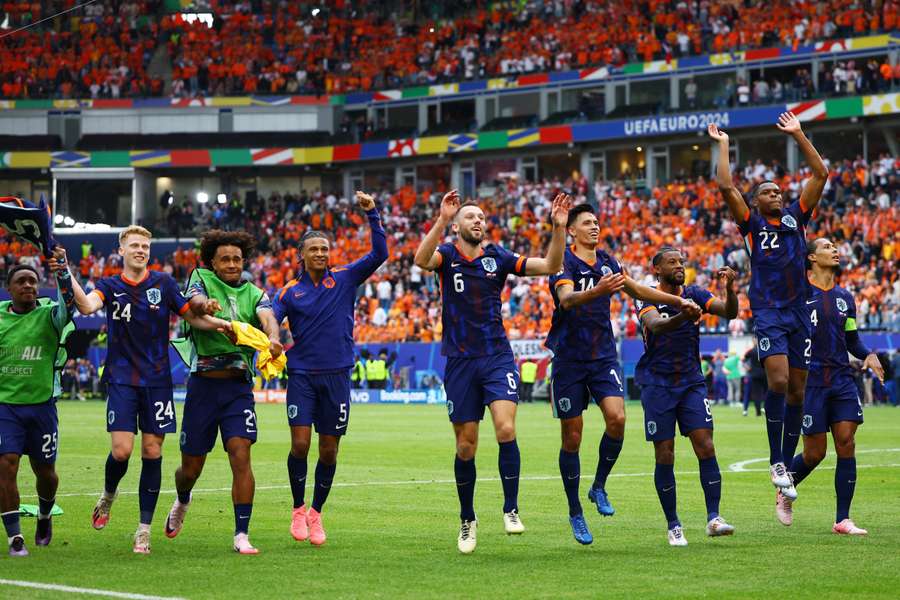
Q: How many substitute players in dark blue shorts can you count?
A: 2